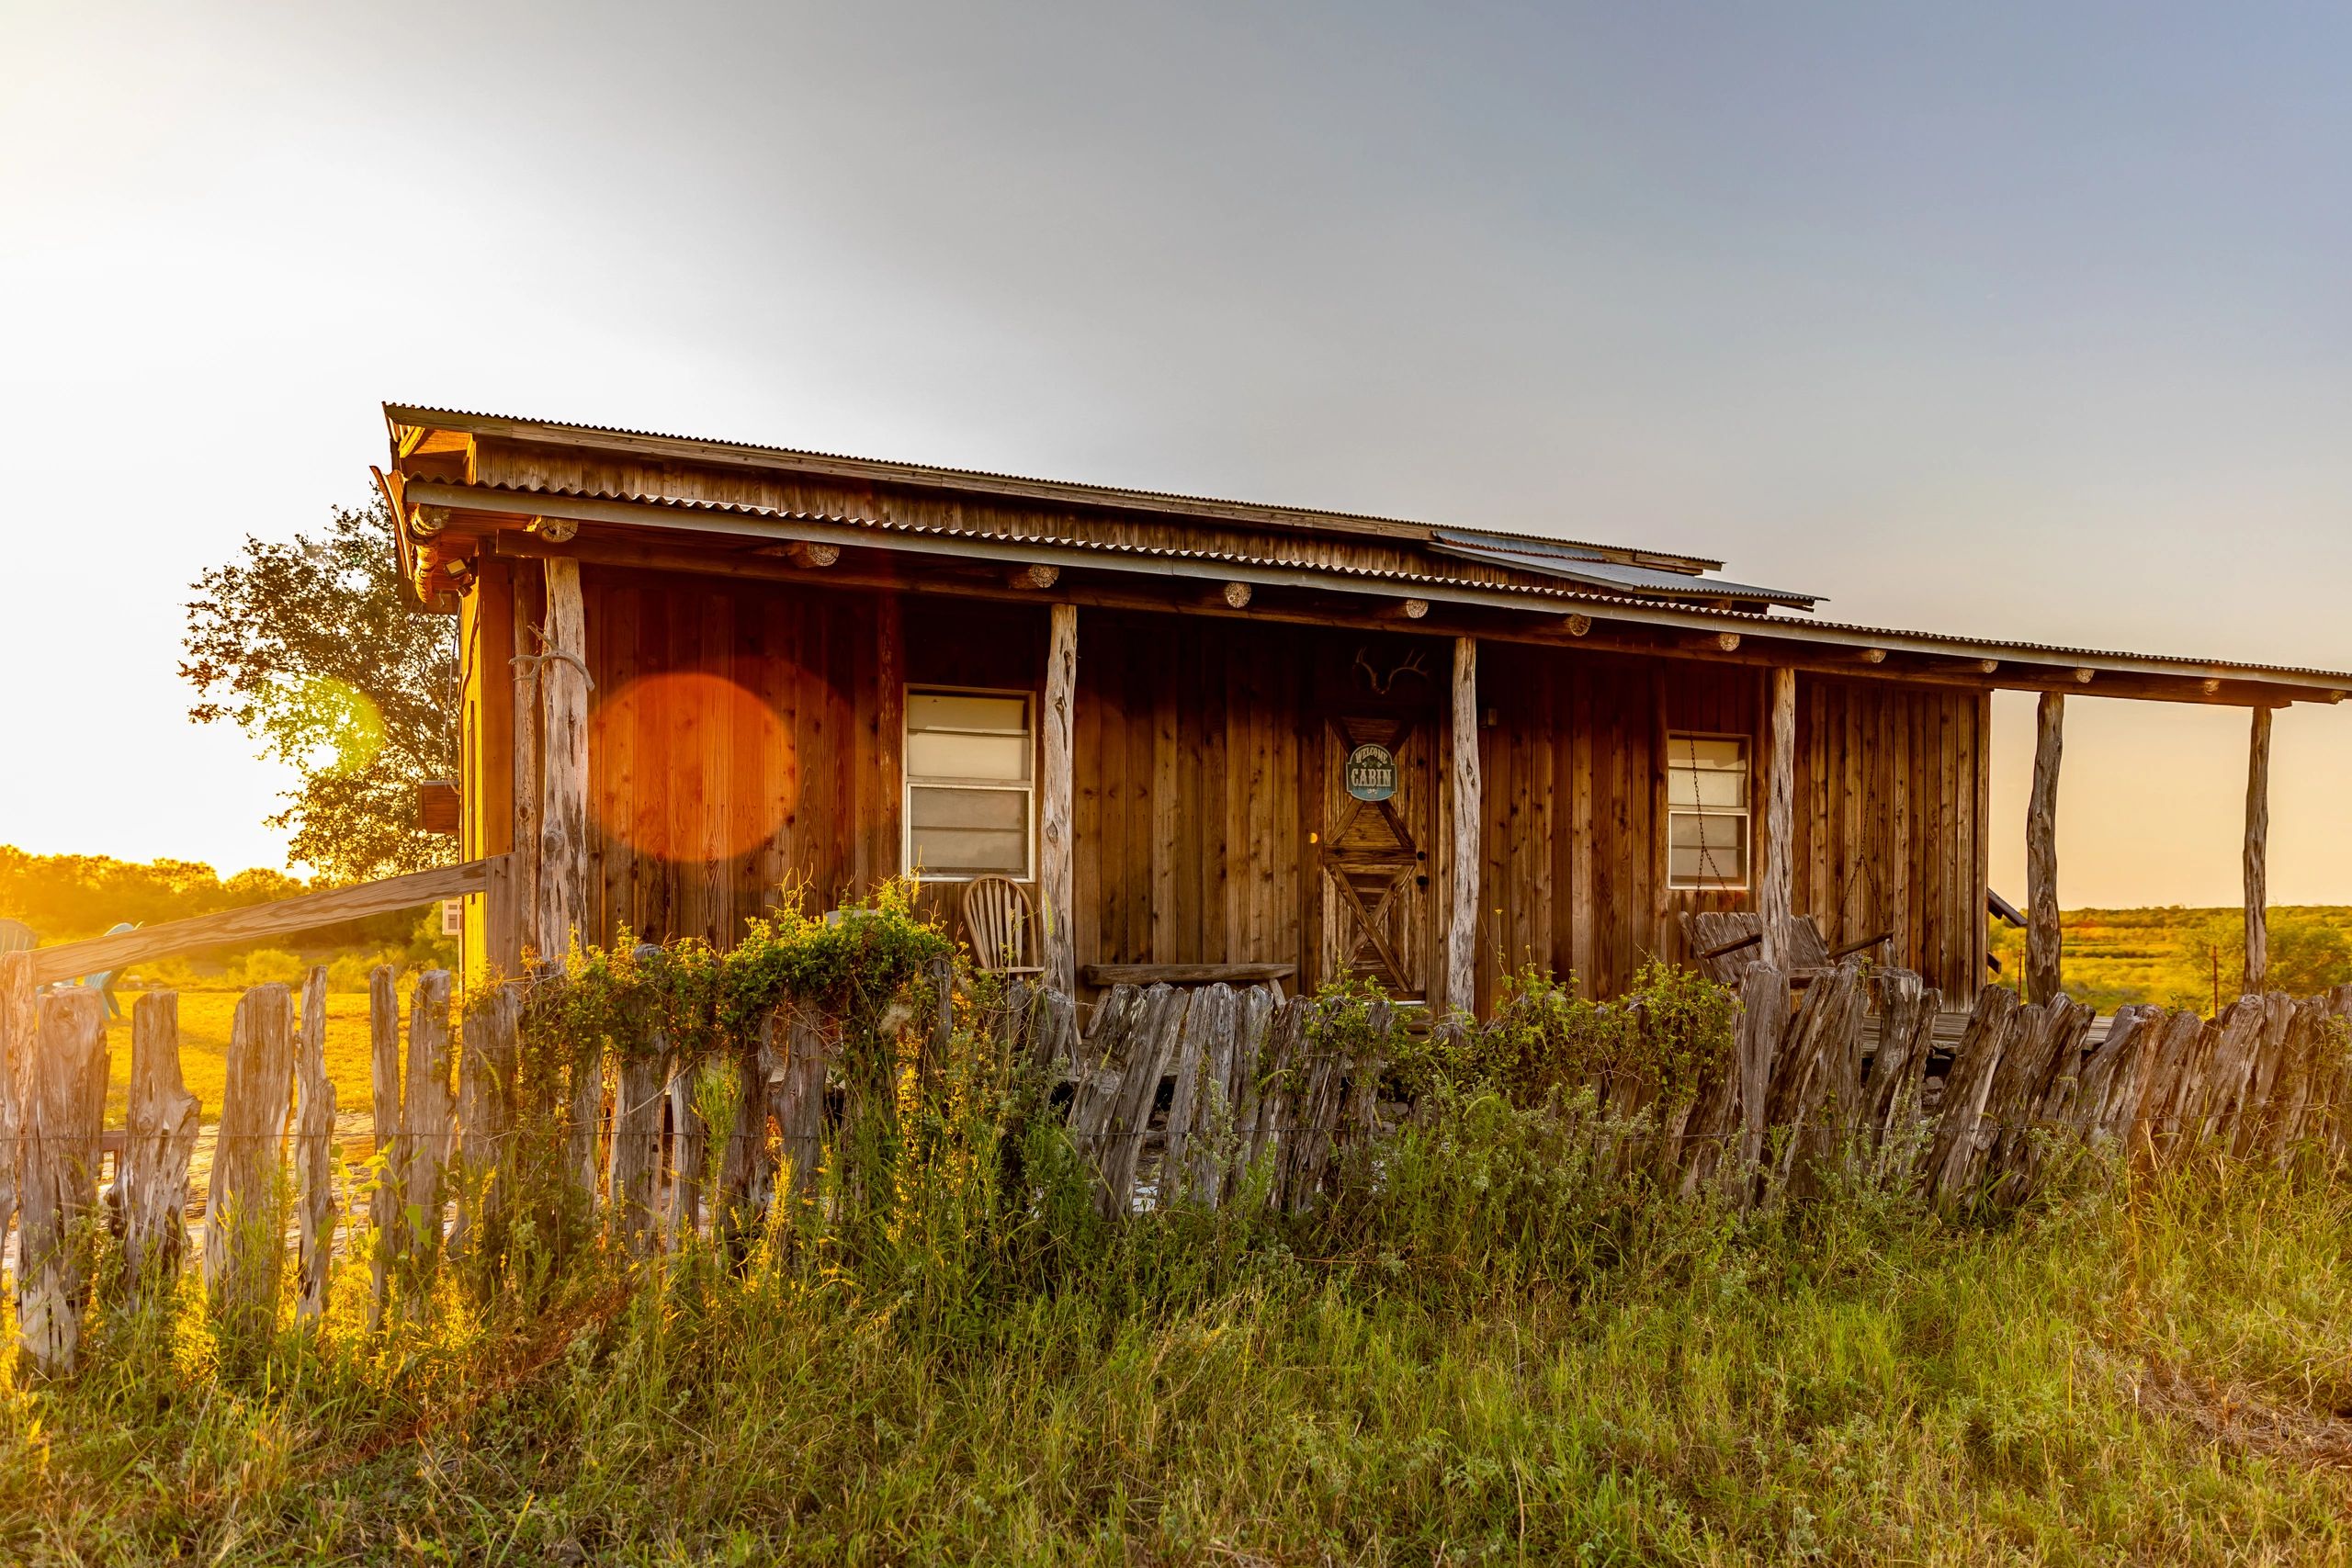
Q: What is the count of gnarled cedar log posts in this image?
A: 6